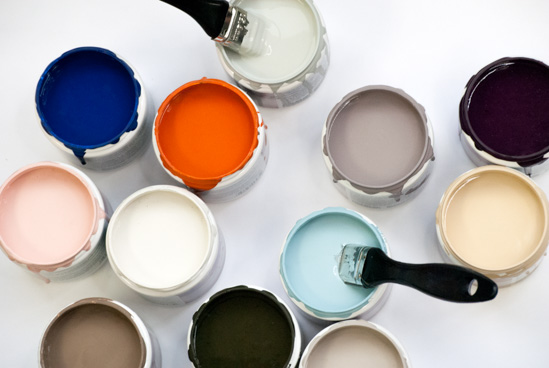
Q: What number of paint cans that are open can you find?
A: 12